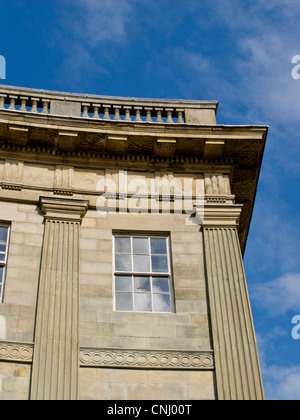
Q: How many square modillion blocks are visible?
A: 5